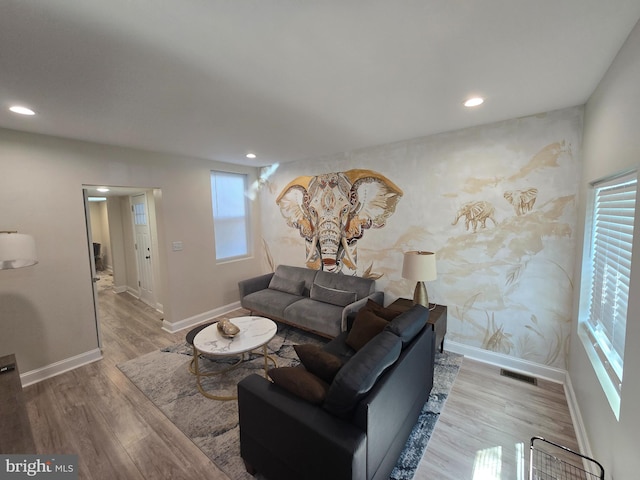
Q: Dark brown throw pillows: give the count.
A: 4